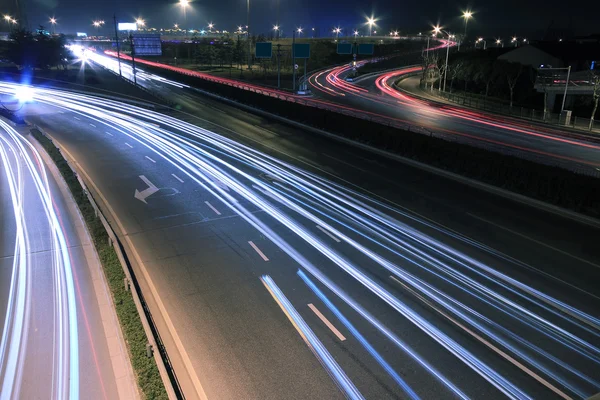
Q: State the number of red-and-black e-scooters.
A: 0